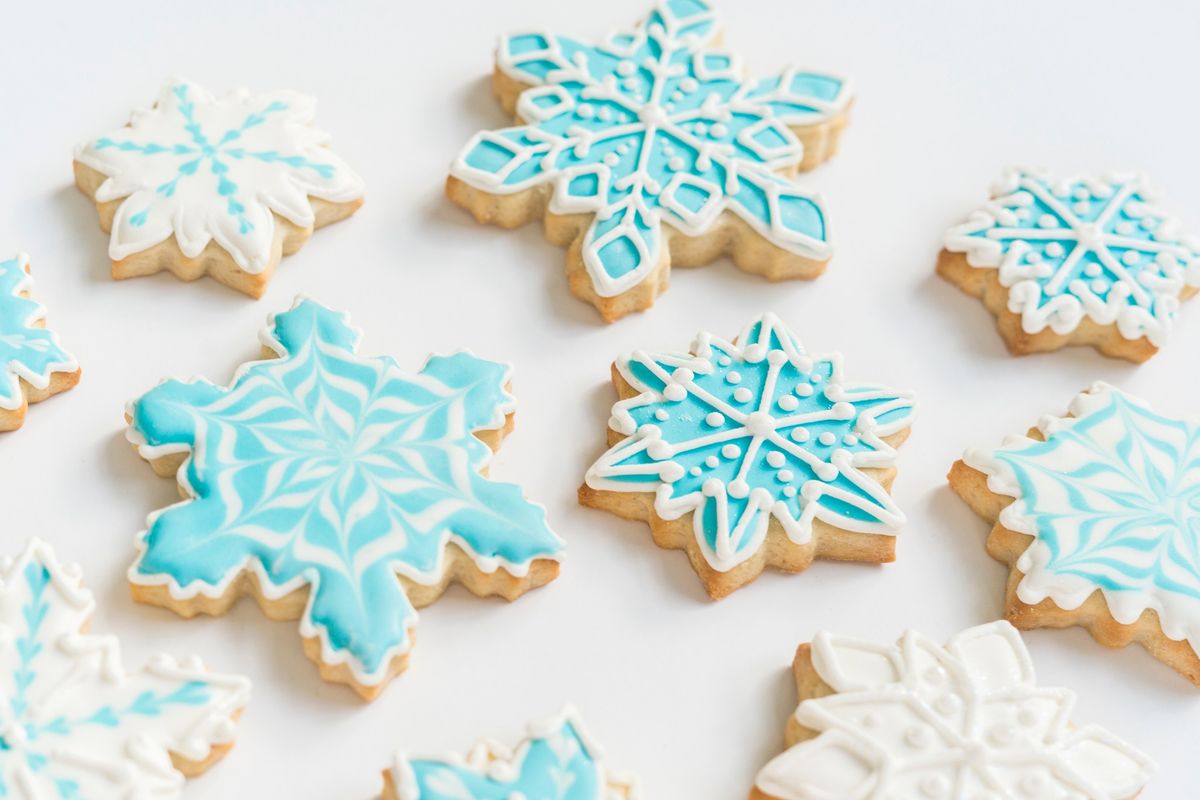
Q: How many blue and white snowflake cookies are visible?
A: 9